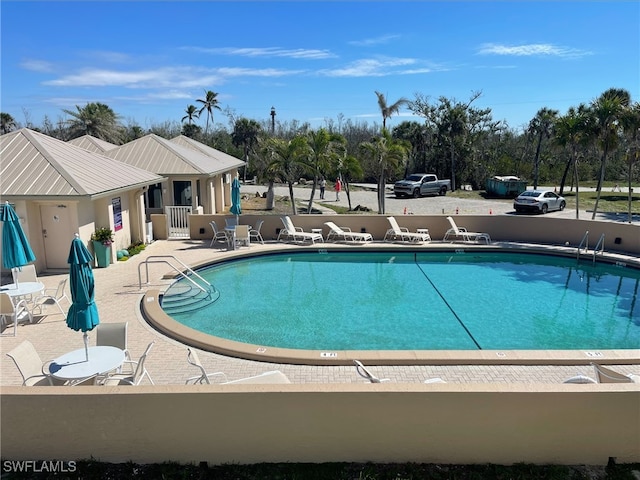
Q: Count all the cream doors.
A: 1